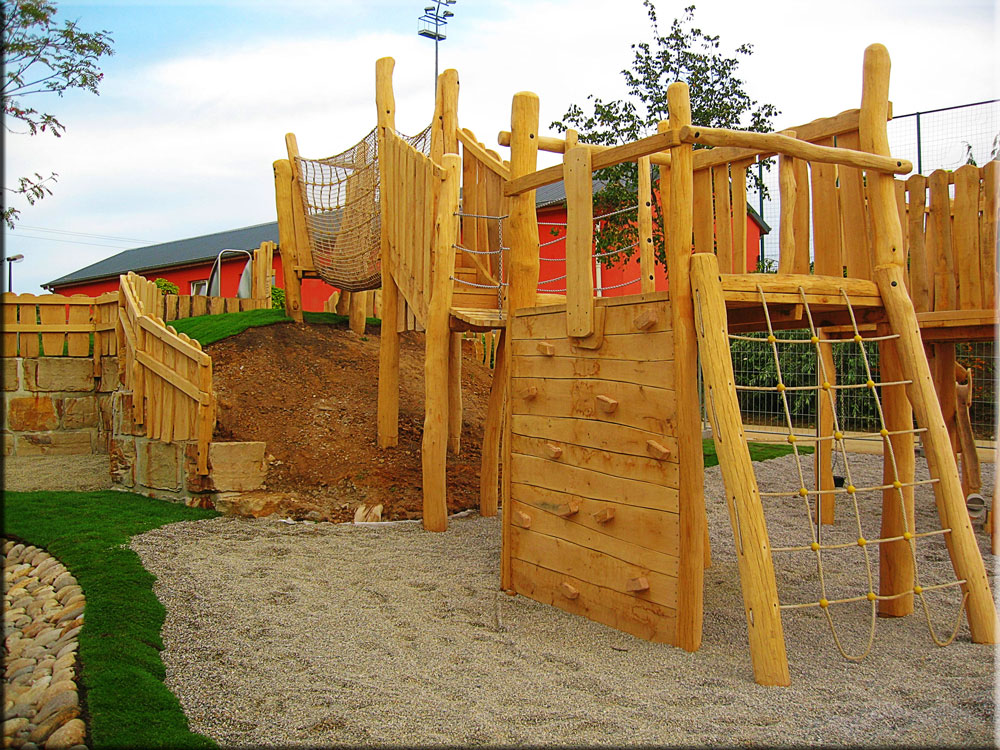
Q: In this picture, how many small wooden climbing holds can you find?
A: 11